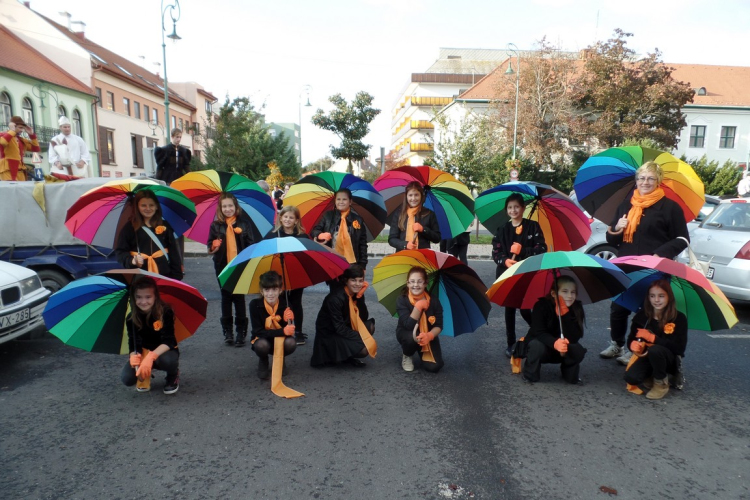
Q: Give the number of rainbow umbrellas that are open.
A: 11